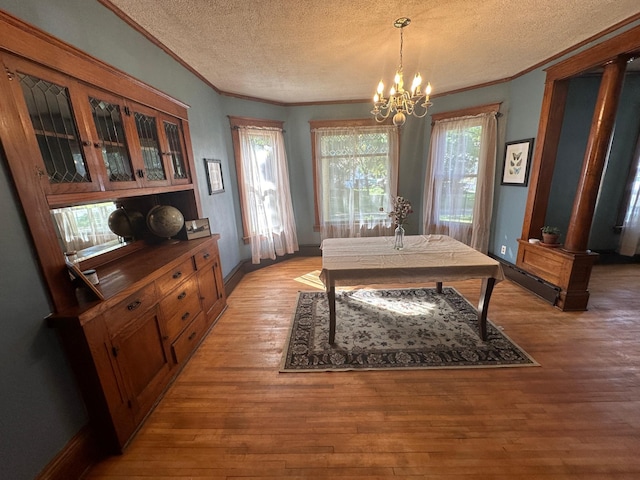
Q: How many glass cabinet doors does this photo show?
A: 4